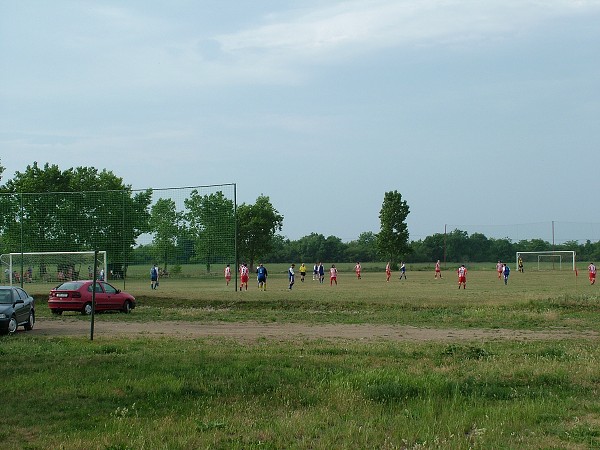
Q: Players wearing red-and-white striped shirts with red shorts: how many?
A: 9